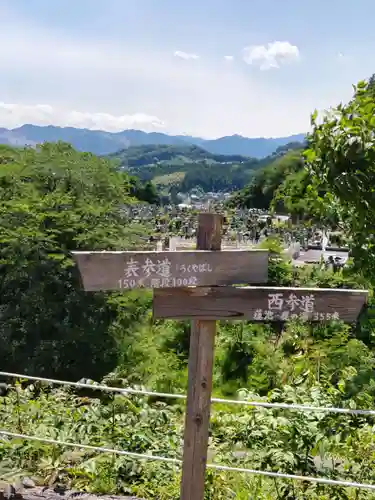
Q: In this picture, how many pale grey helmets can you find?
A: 0